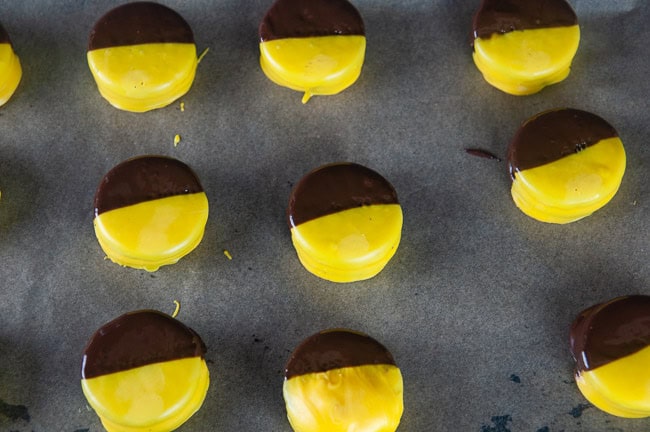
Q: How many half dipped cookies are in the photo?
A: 10